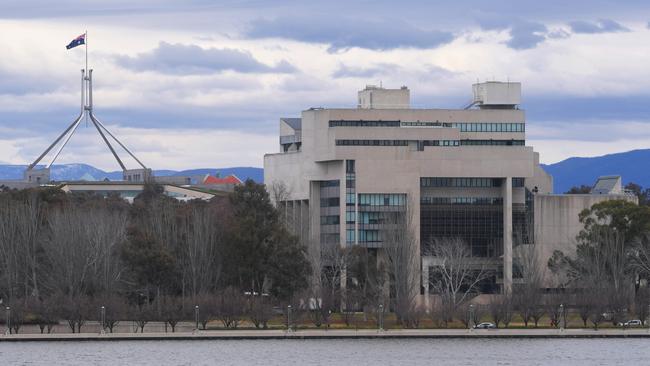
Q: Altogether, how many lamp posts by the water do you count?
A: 7